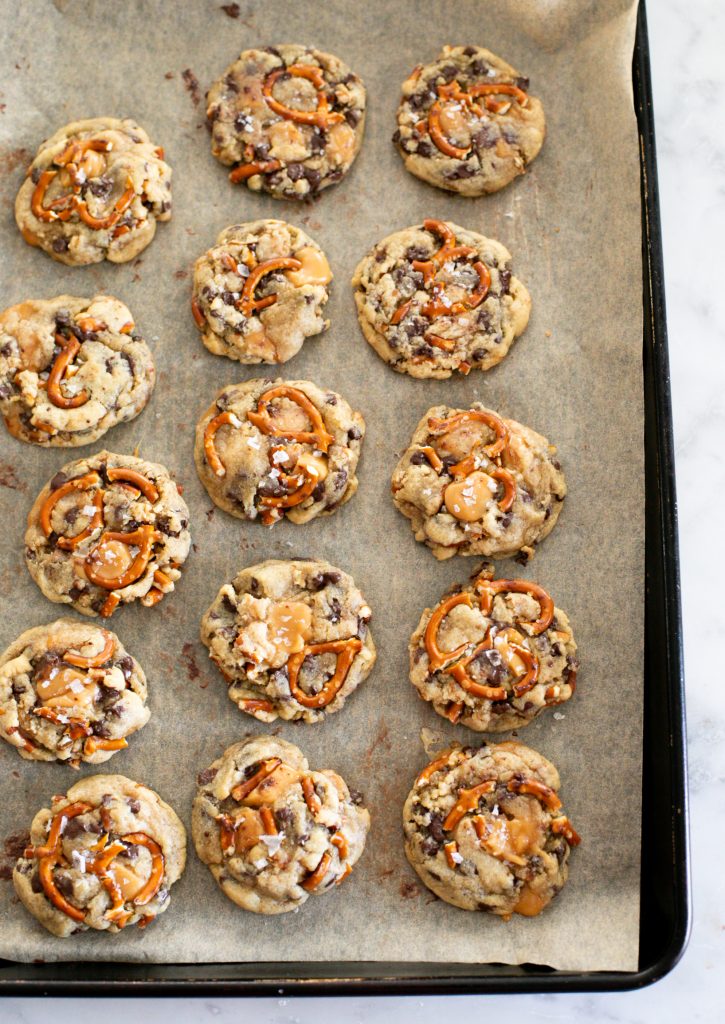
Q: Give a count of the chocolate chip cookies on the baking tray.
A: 15